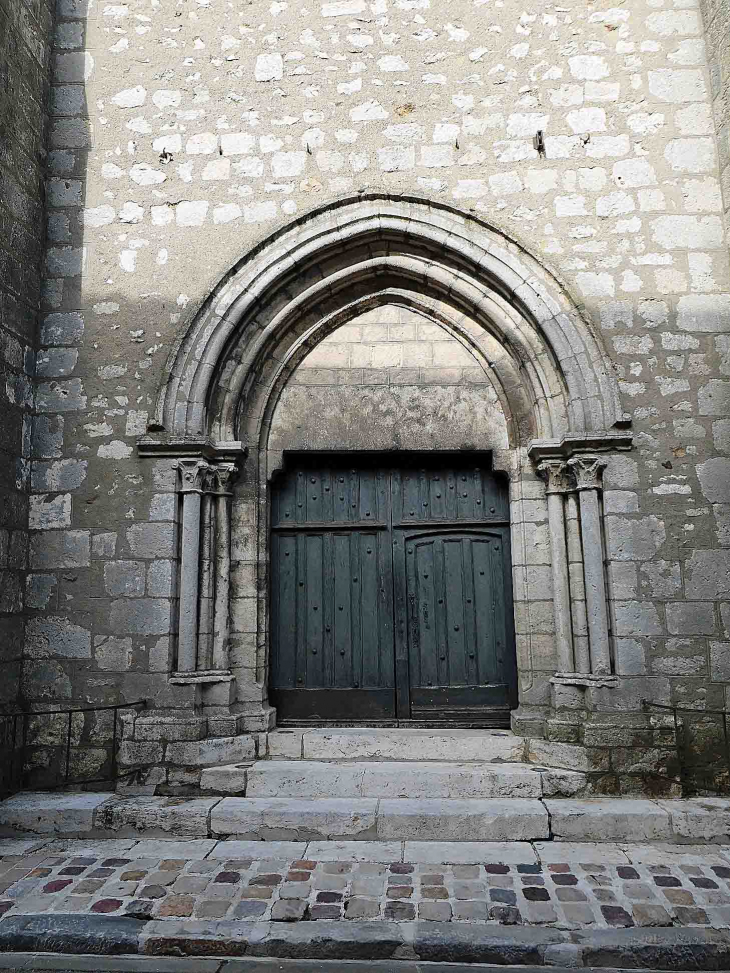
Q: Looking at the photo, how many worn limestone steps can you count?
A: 3